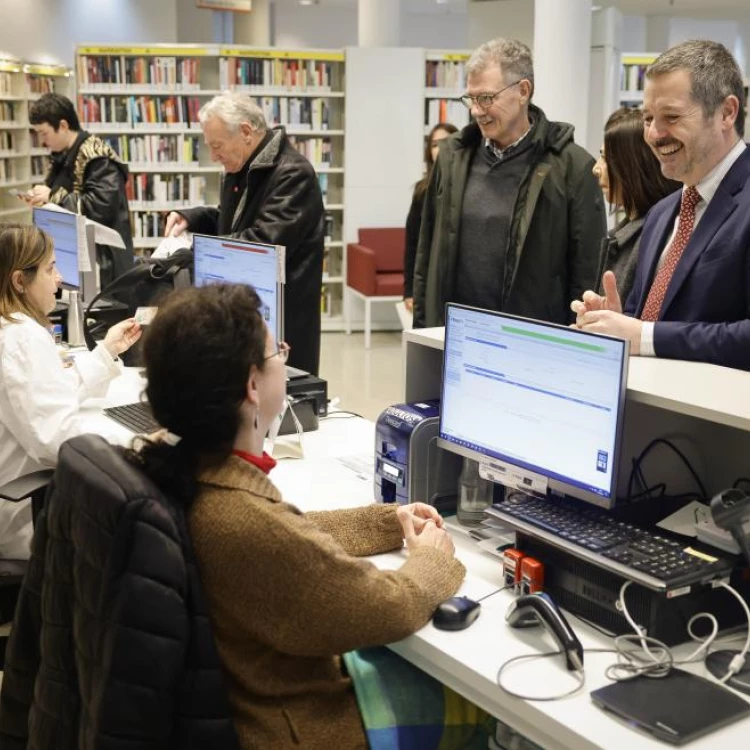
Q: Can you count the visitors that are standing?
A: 6